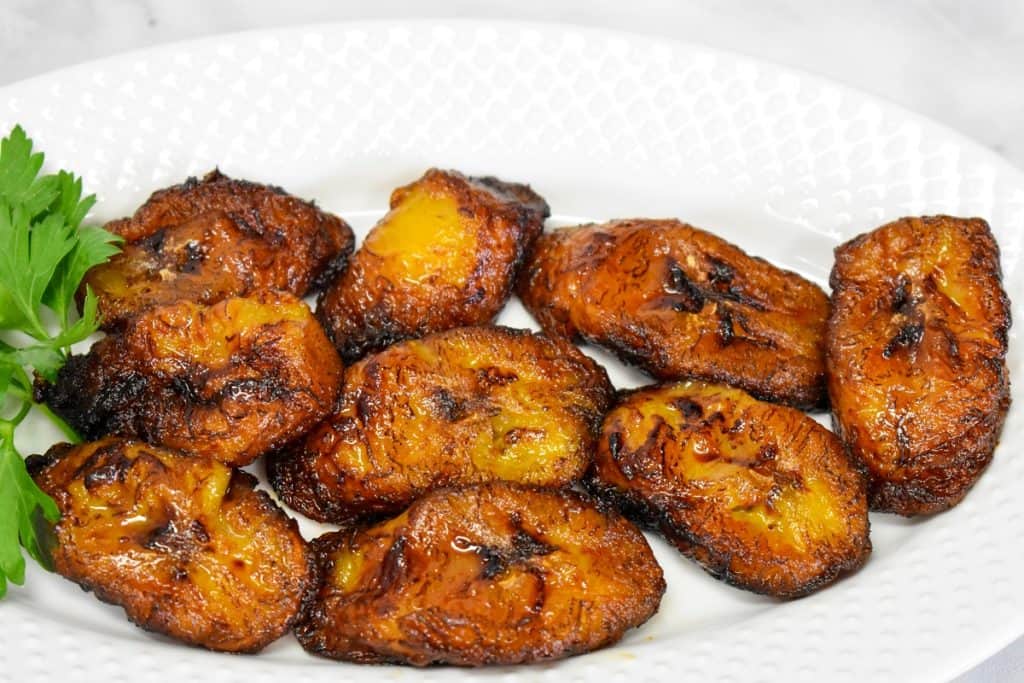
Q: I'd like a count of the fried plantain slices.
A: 9